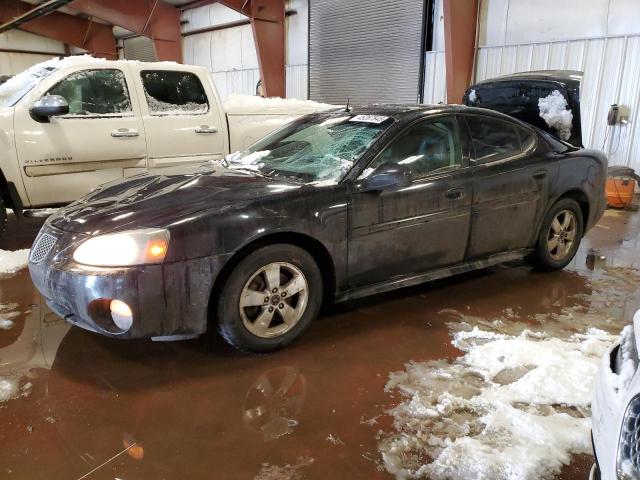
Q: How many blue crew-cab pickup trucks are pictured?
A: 0